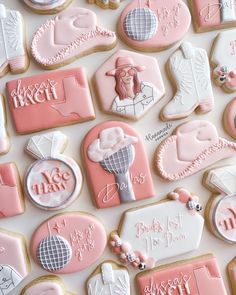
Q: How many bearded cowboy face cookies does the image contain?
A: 0